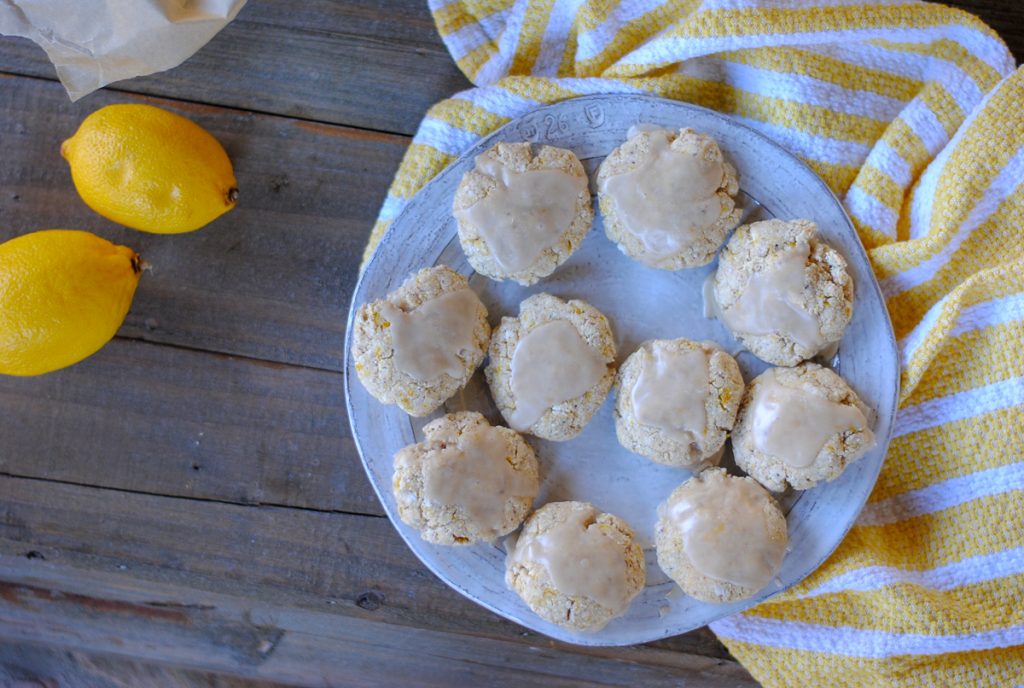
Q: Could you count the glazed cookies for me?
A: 10